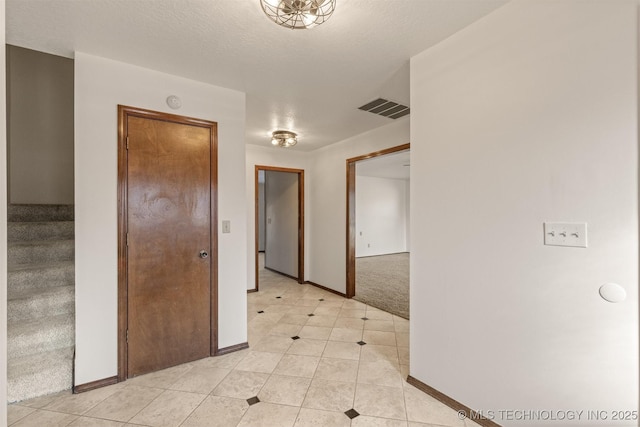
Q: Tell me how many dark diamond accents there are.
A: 9